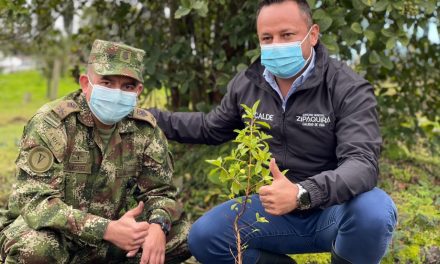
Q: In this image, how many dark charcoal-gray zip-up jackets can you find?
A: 1